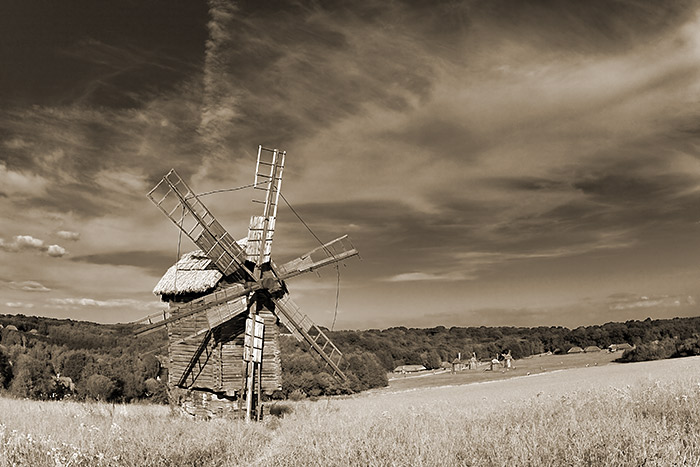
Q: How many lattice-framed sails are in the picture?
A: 6